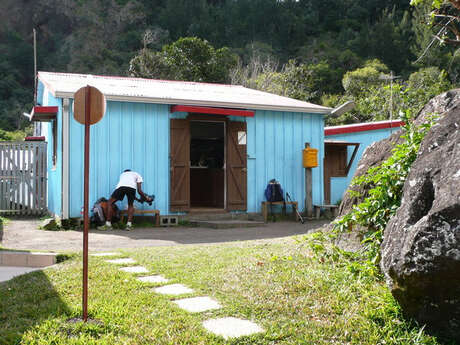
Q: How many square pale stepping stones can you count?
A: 7